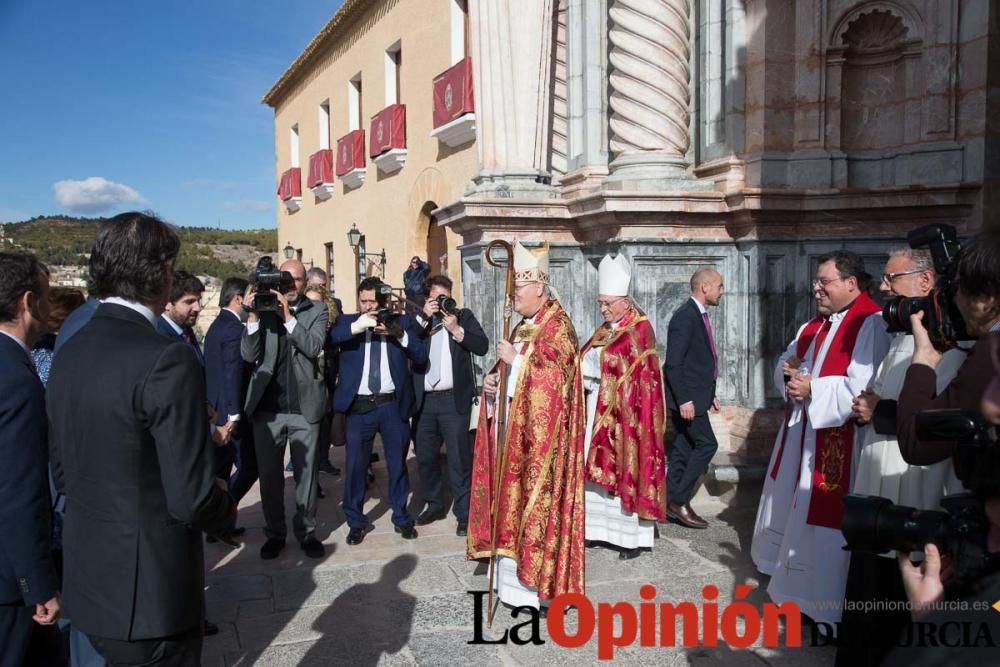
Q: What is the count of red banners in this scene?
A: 5